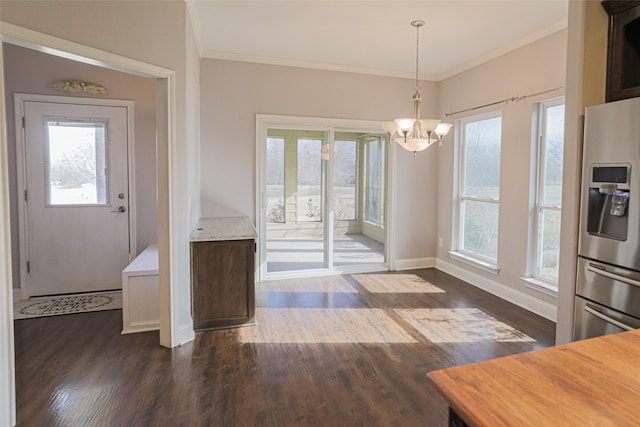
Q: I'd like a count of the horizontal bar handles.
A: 2